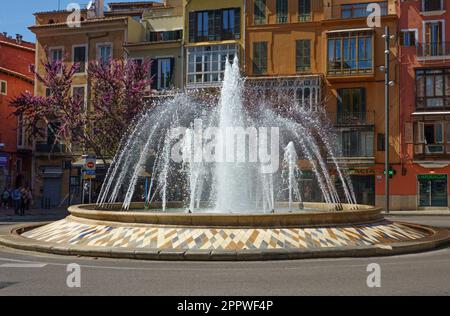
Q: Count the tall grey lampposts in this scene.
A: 1